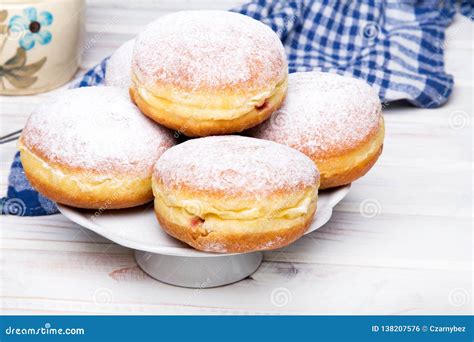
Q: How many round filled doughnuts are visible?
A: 5